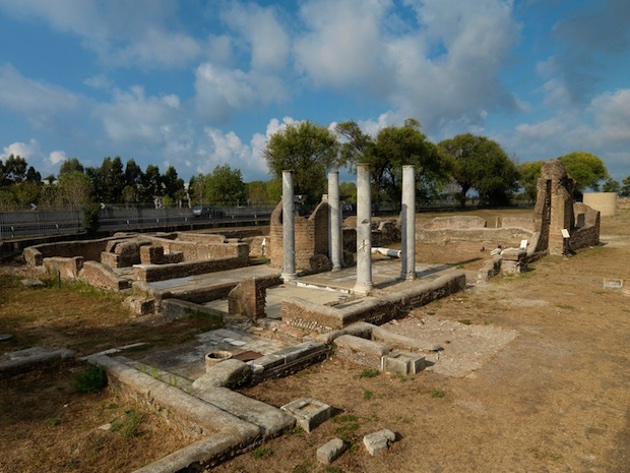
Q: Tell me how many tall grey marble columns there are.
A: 4